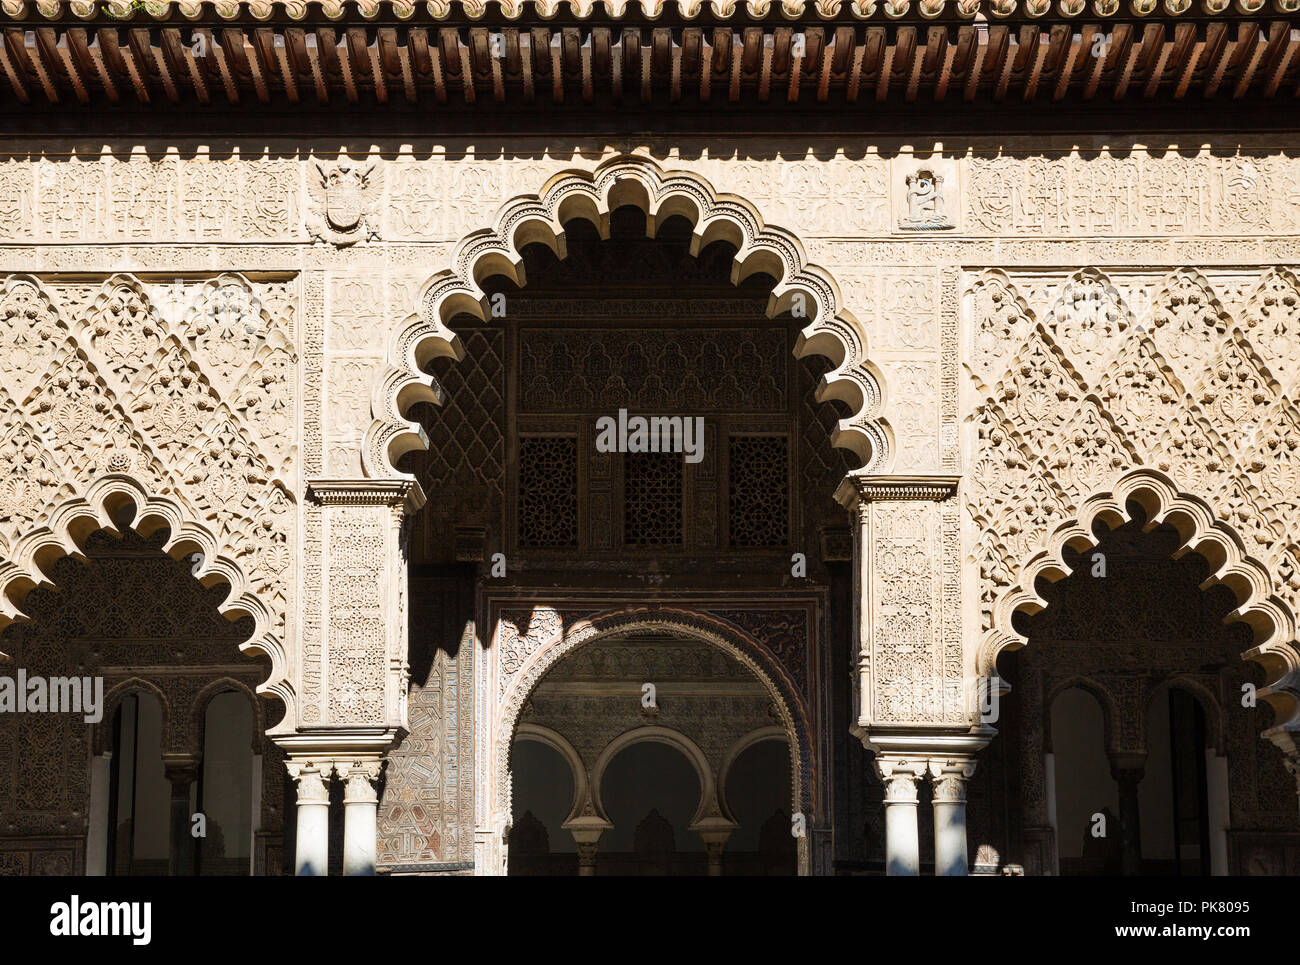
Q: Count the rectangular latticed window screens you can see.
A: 3